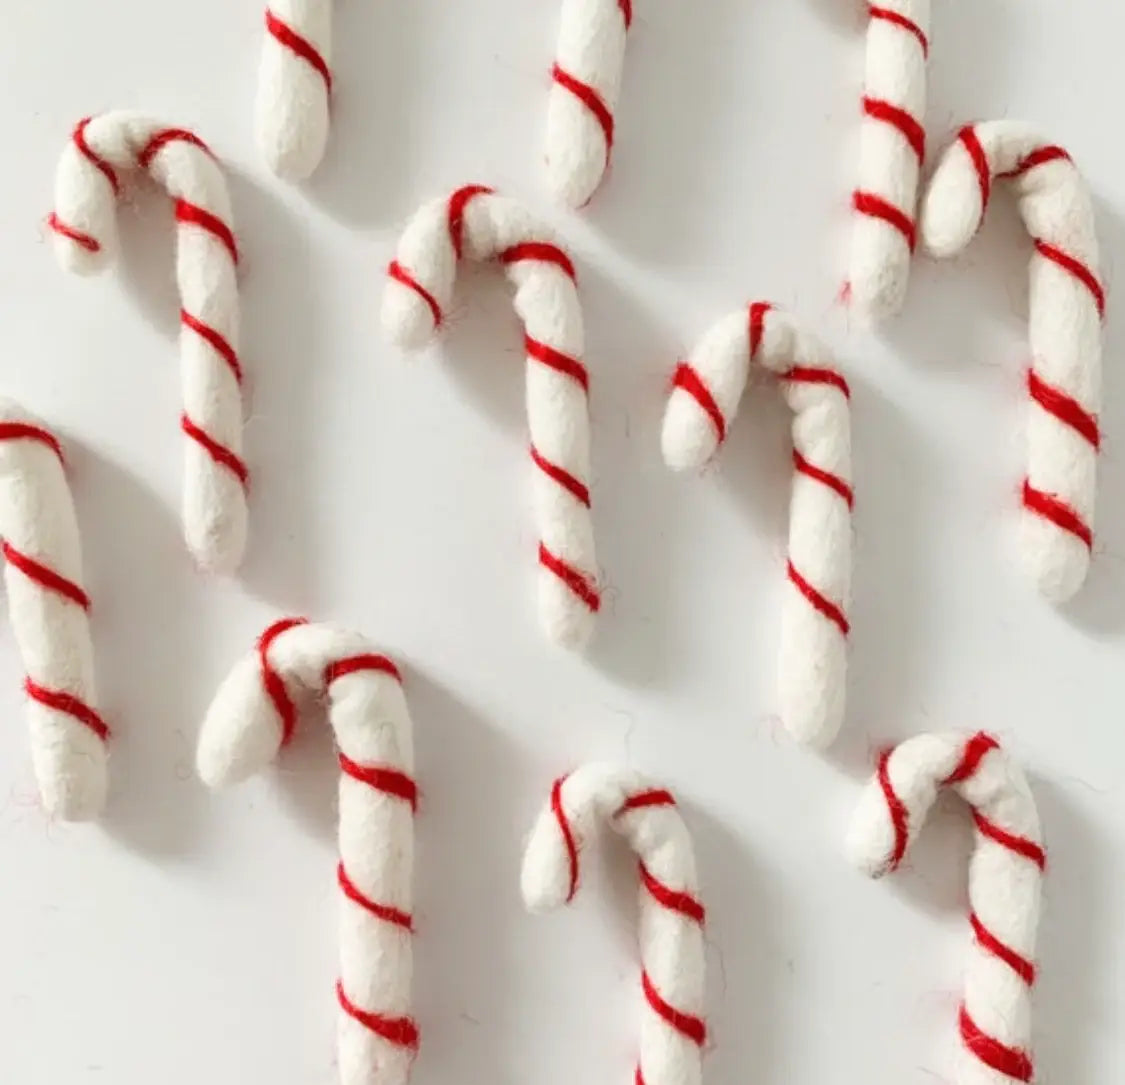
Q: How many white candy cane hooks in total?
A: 7